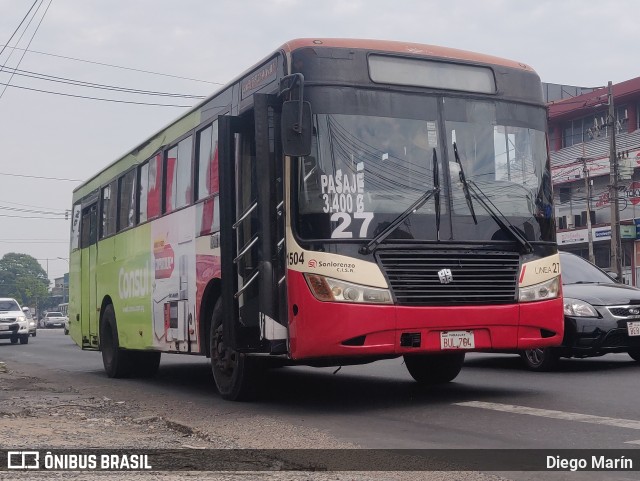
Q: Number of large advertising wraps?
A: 1